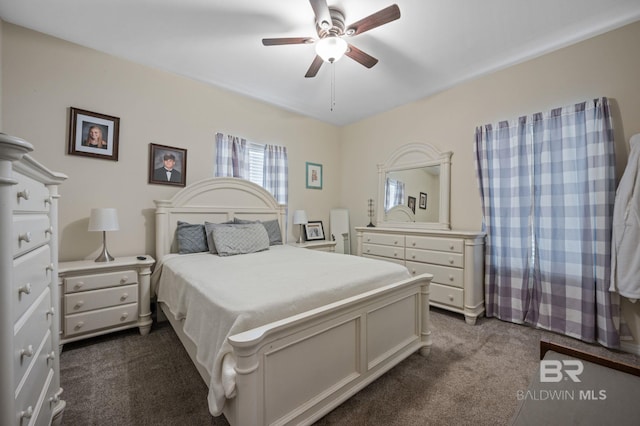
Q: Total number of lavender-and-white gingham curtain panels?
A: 4